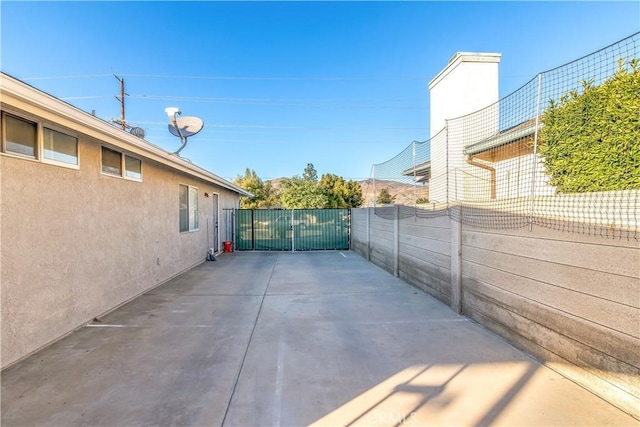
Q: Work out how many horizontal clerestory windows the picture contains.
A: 2